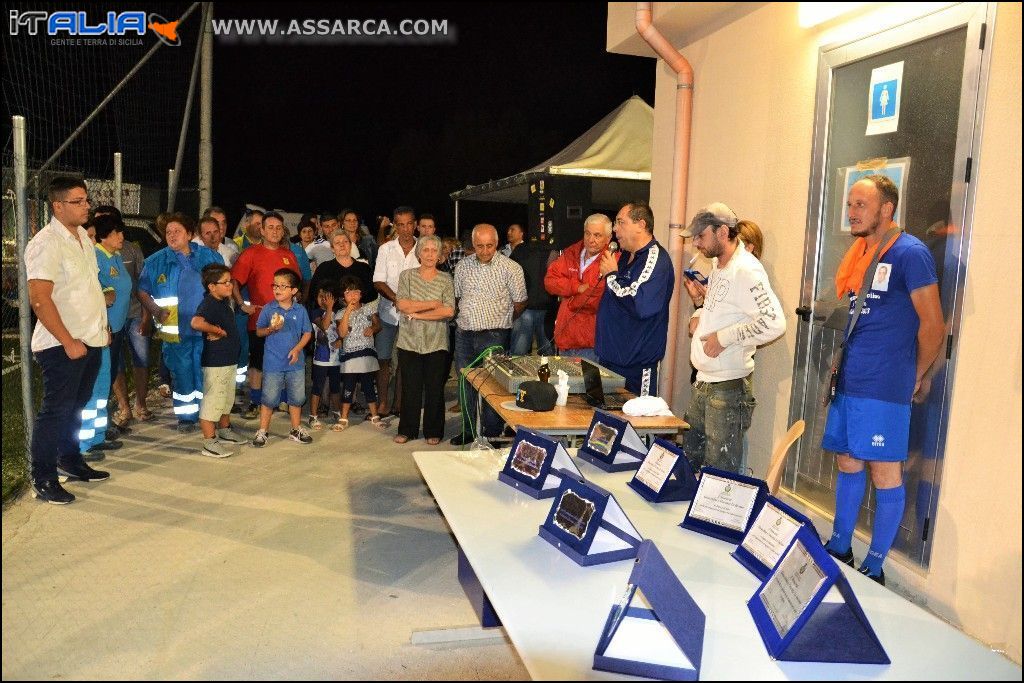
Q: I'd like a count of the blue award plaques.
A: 8